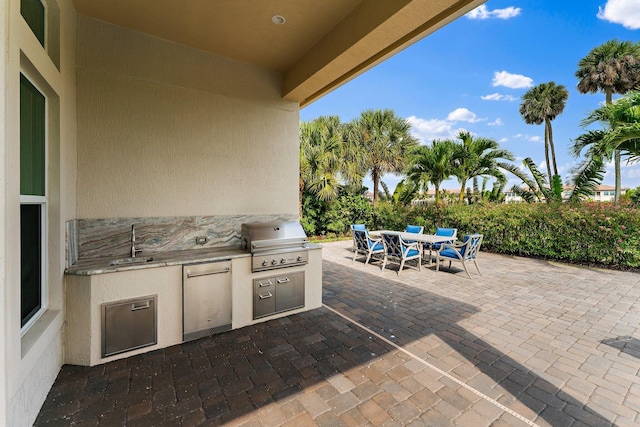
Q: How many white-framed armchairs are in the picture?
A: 6